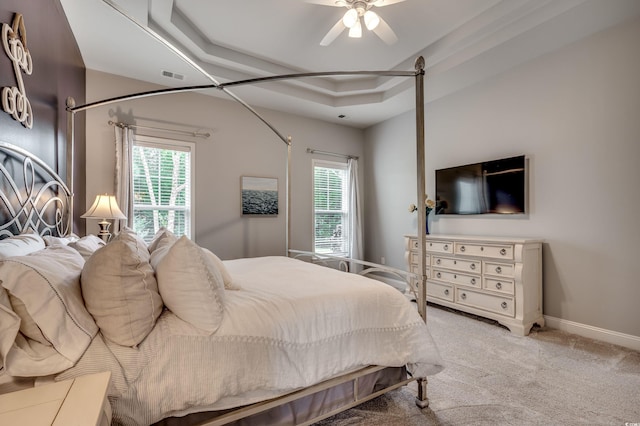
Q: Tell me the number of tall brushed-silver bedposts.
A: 3